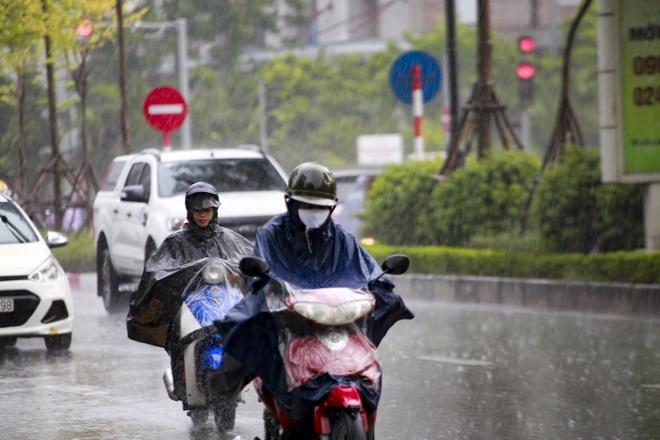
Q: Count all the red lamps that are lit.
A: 3